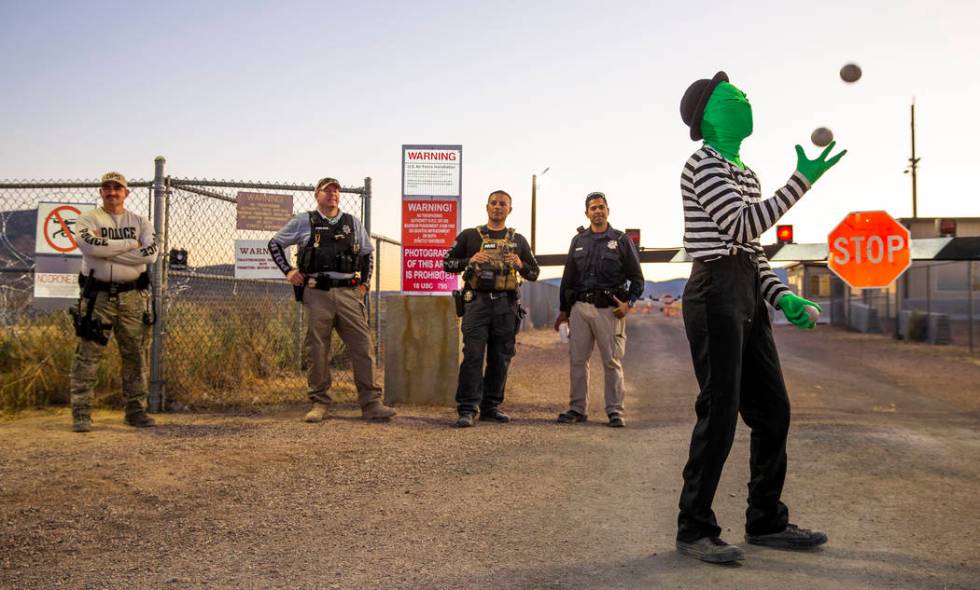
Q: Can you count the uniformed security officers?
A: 4